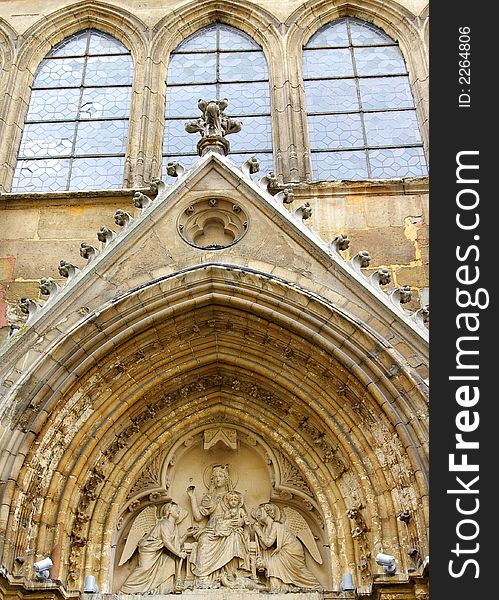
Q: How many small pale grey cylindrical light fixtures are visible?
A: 4